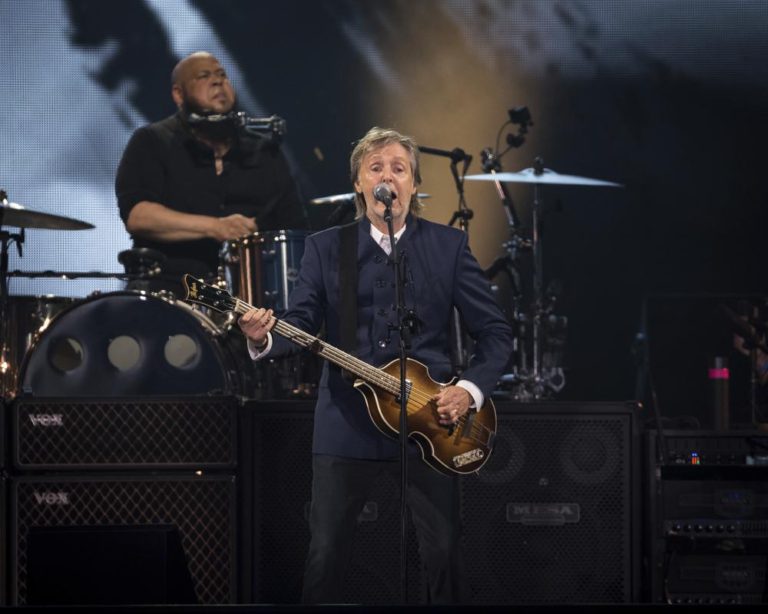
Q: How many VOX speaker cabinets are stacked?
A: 2